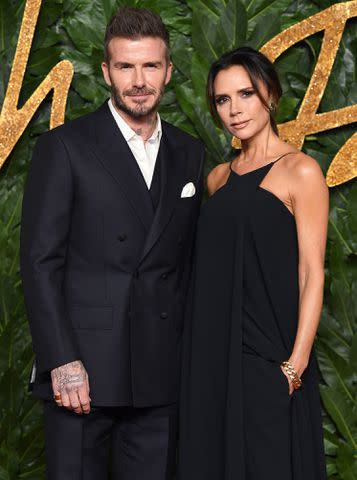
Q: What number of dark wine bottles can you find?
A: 0